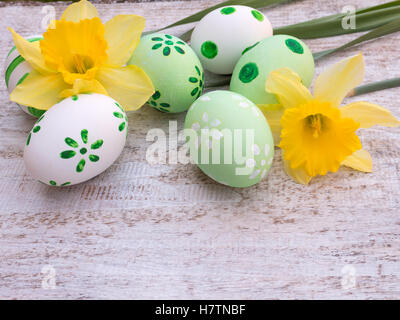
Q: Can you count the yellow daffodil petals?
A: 12